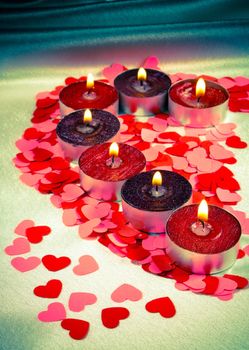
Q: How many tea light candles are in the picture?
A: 7